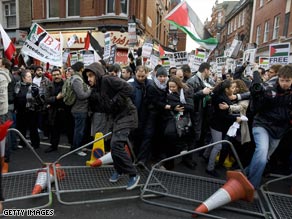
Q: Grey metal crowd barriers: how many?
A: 4